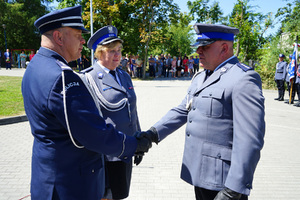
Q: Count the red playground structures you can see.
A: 1